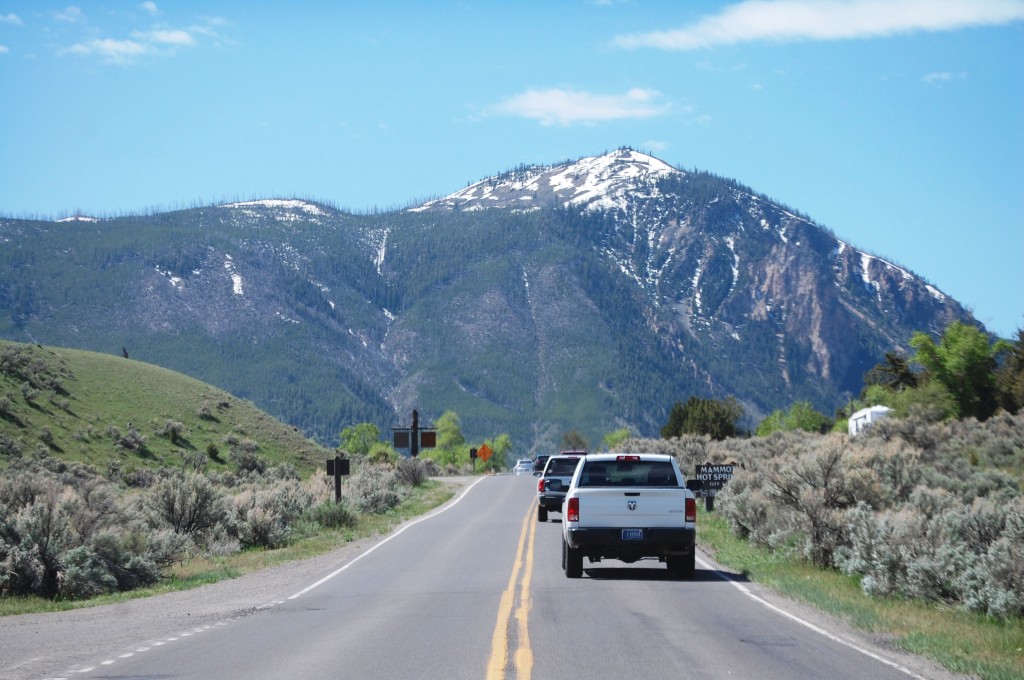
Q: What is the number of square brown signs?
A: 2